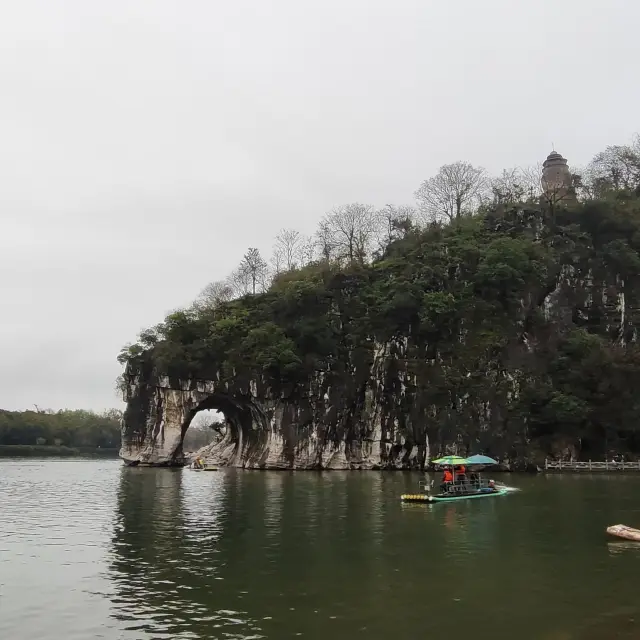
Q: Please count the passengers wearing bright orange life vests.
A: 2